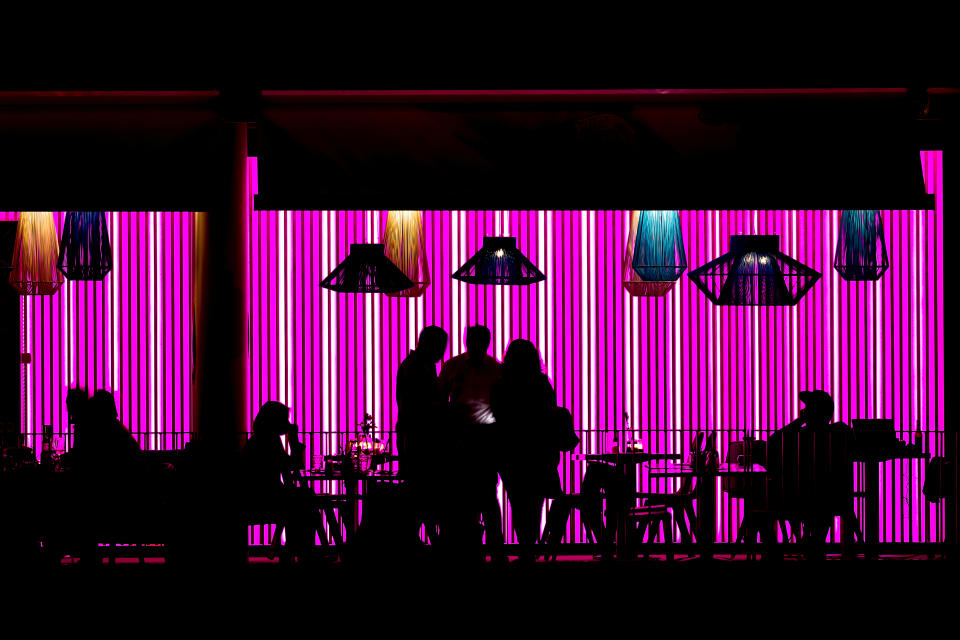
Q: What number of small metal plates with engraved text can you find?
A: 0